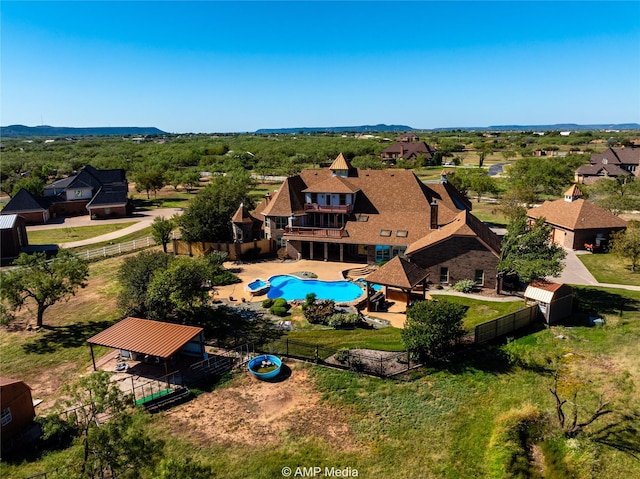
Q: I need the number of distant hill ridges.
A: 3